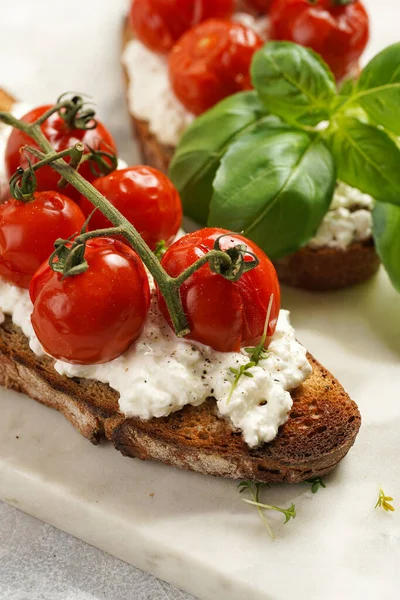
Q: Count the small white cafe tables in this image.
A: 0